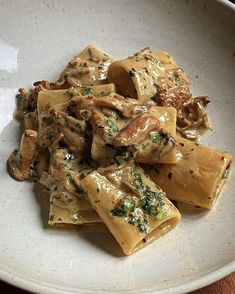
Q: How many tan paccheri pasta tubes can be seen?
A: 7